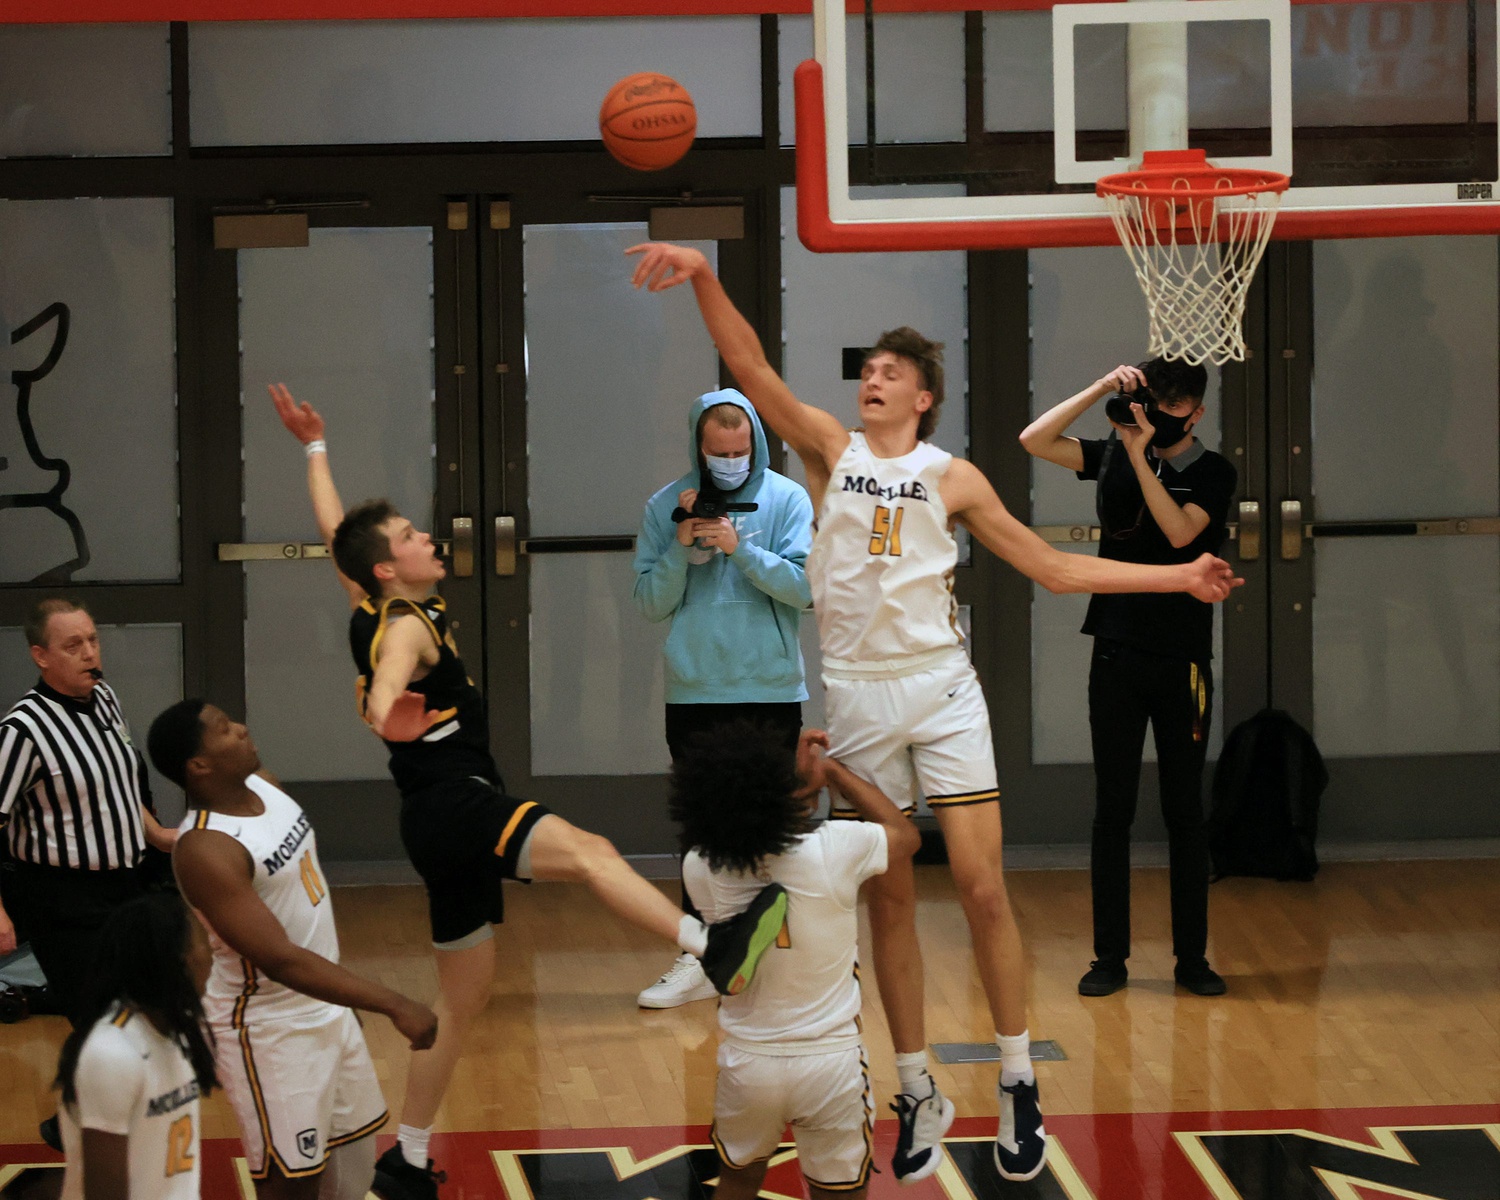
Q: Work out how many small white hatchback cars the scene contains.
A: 0